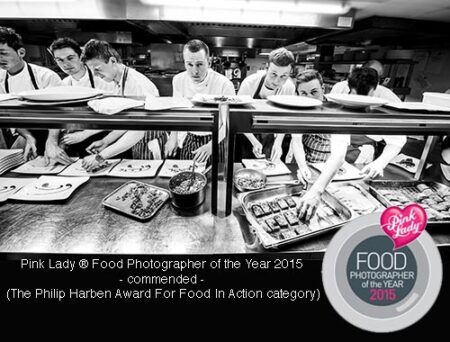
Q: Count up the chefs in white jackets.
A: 7